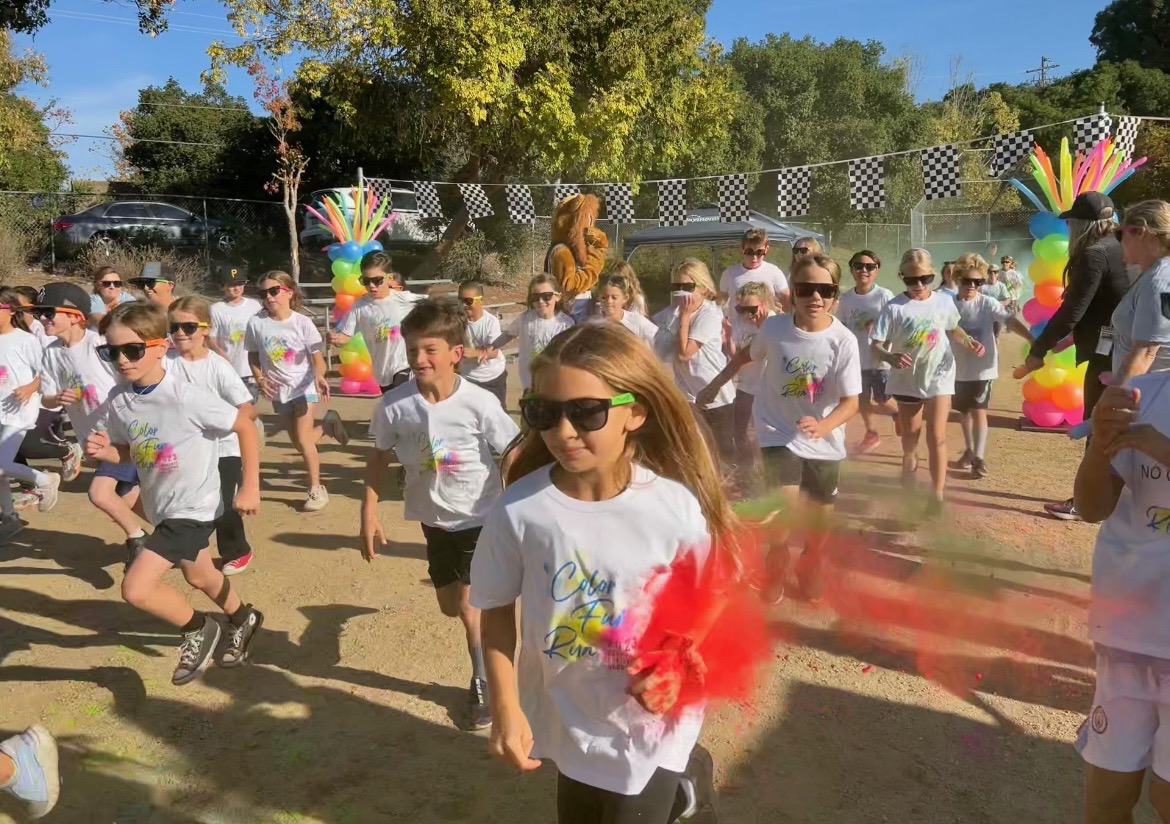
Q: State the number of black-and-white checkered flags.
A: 14